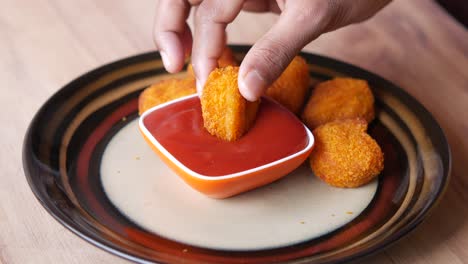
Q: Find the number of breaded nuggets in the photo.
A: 6